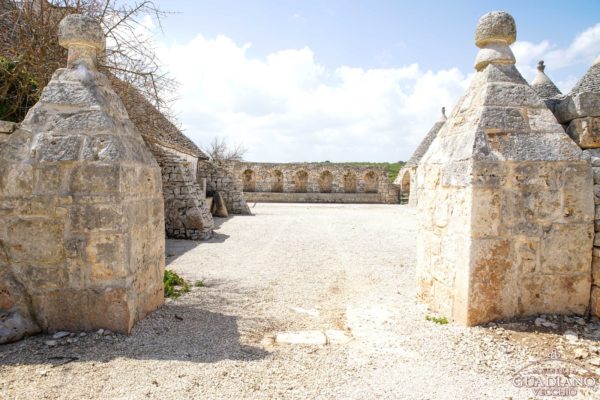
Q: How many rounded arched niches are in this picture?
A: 6